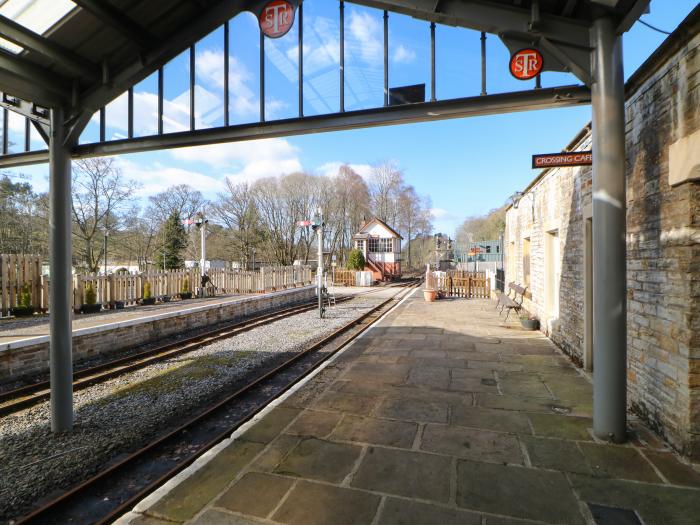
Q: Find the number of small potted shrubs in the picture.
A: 4